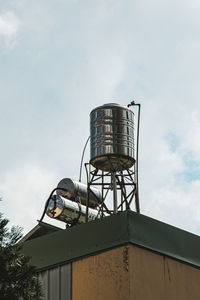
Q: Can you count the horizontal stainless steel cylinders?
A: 2